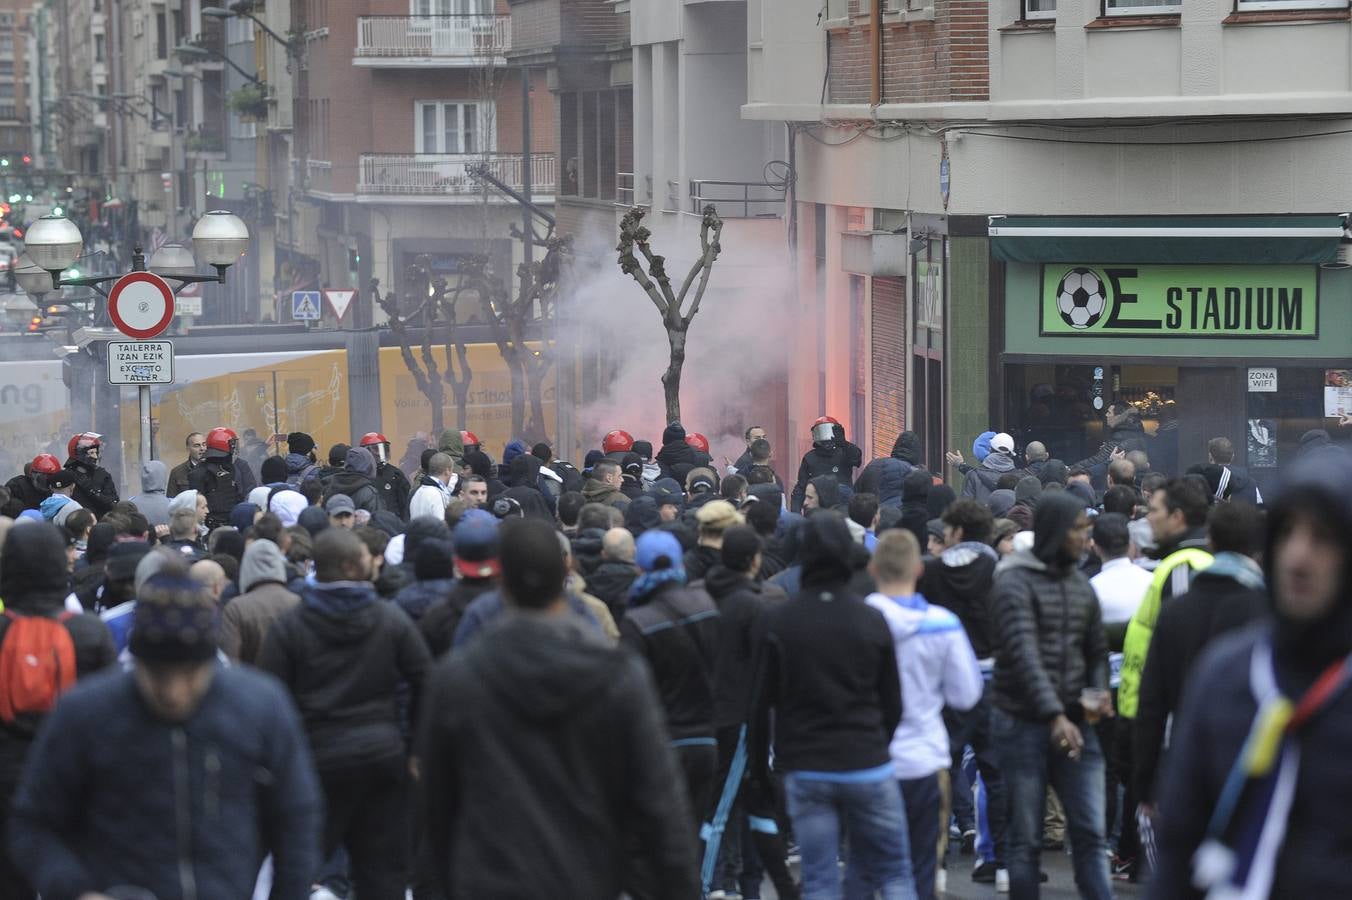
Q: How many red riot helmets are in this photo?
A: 8